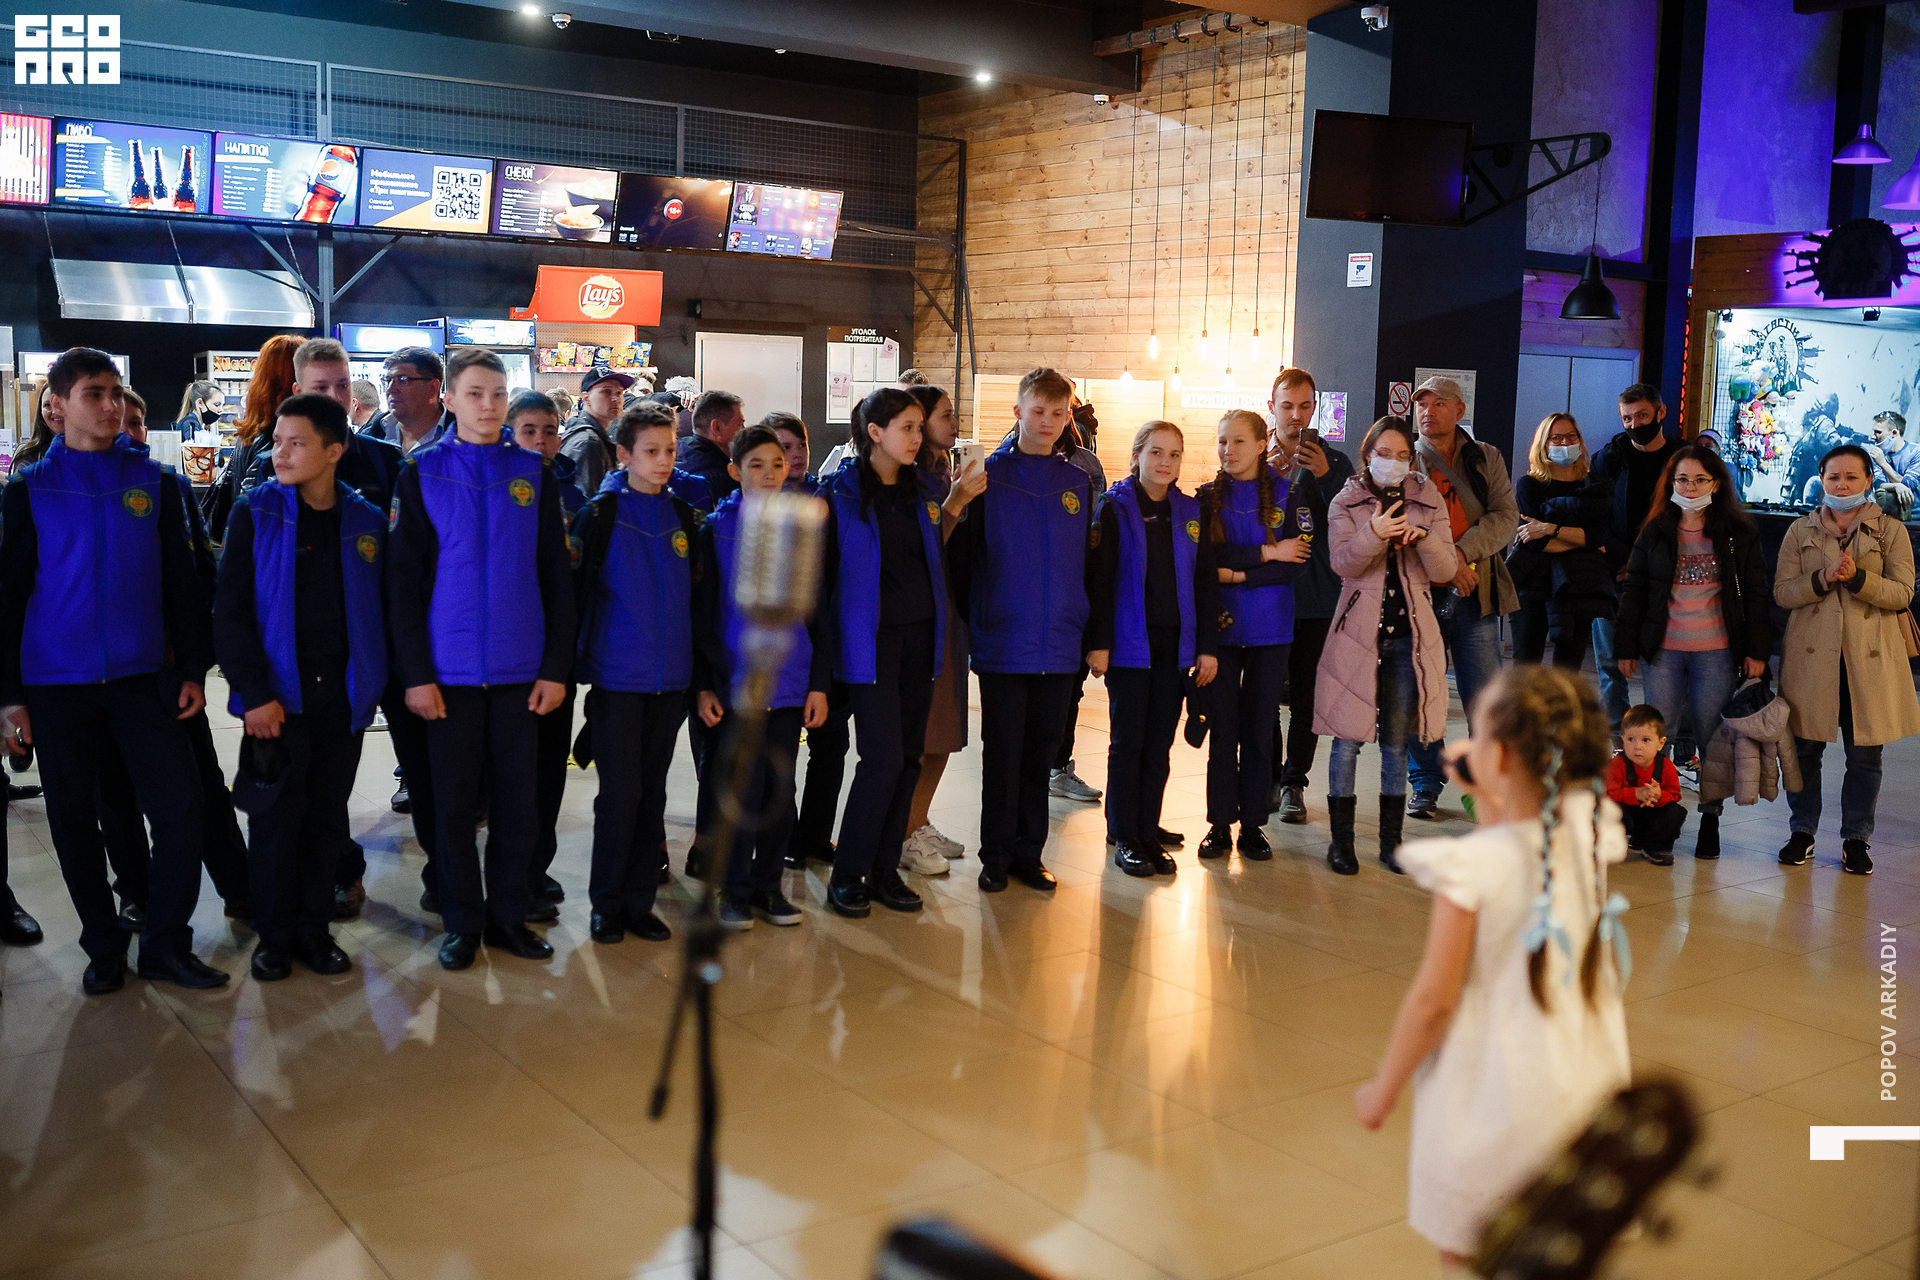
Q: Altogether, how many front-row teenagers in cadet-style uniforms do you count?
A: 9